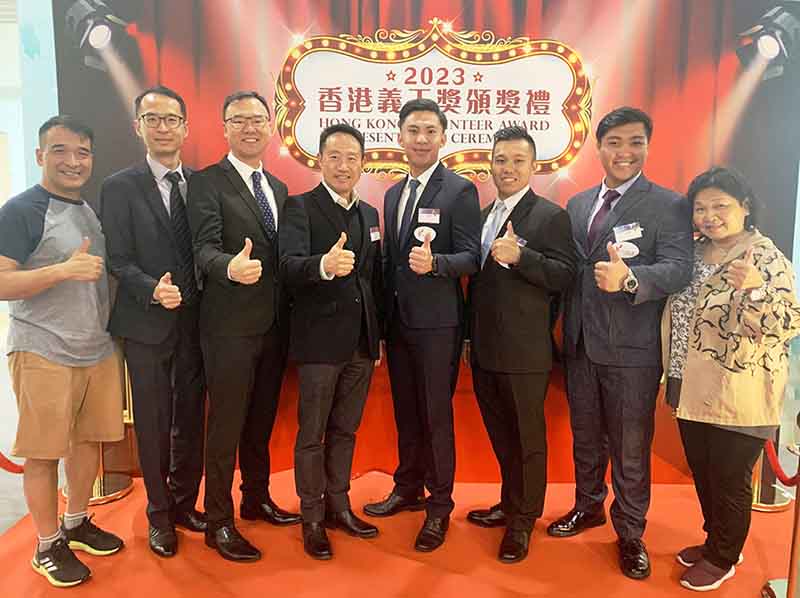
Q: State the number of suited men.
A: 6